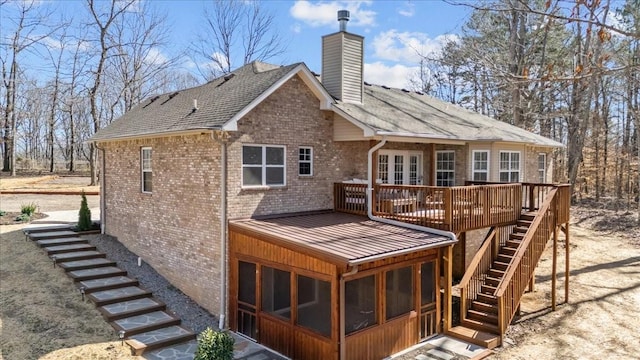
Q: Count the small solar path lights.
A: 4